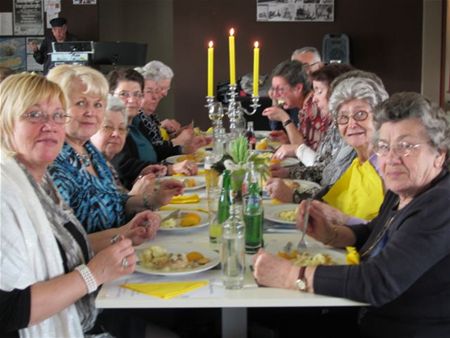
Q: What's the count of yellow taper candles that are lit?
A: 3